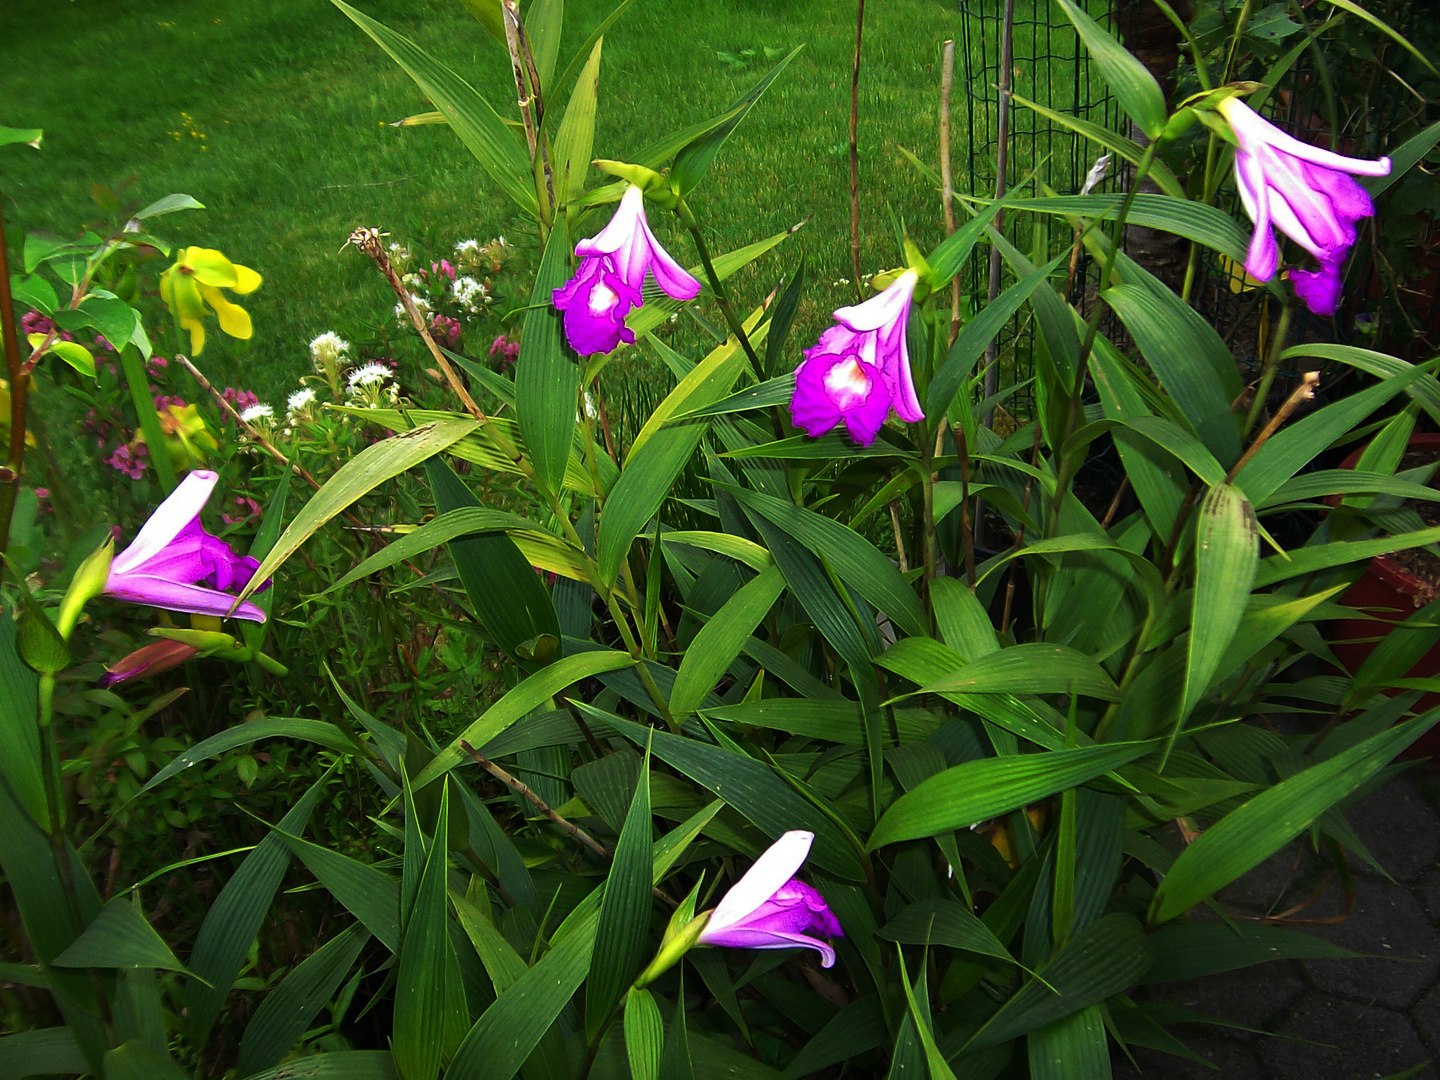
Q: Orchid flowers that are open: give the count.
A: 5